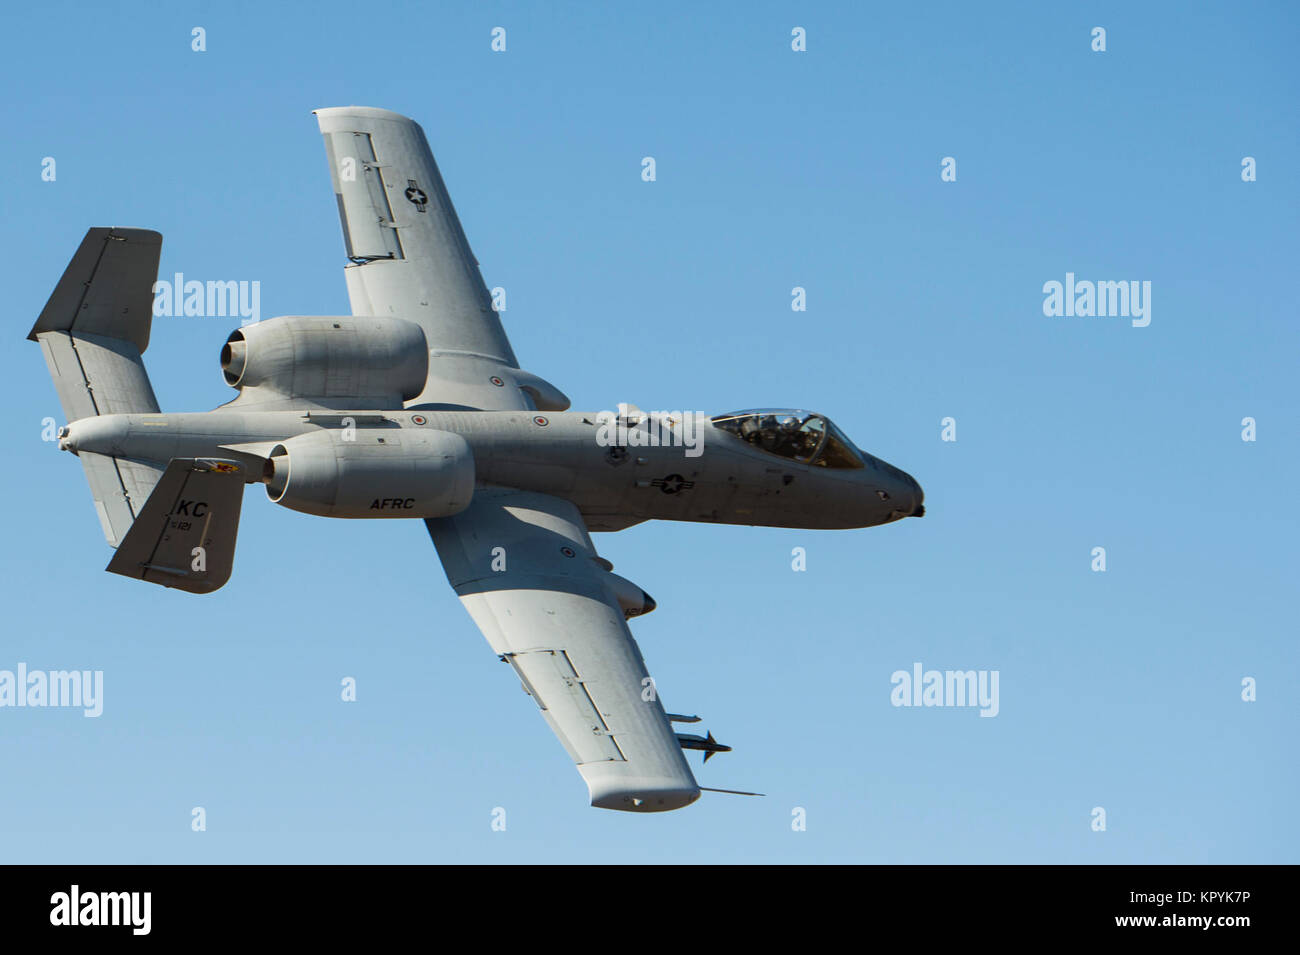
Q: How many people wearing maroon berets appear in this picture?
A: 0